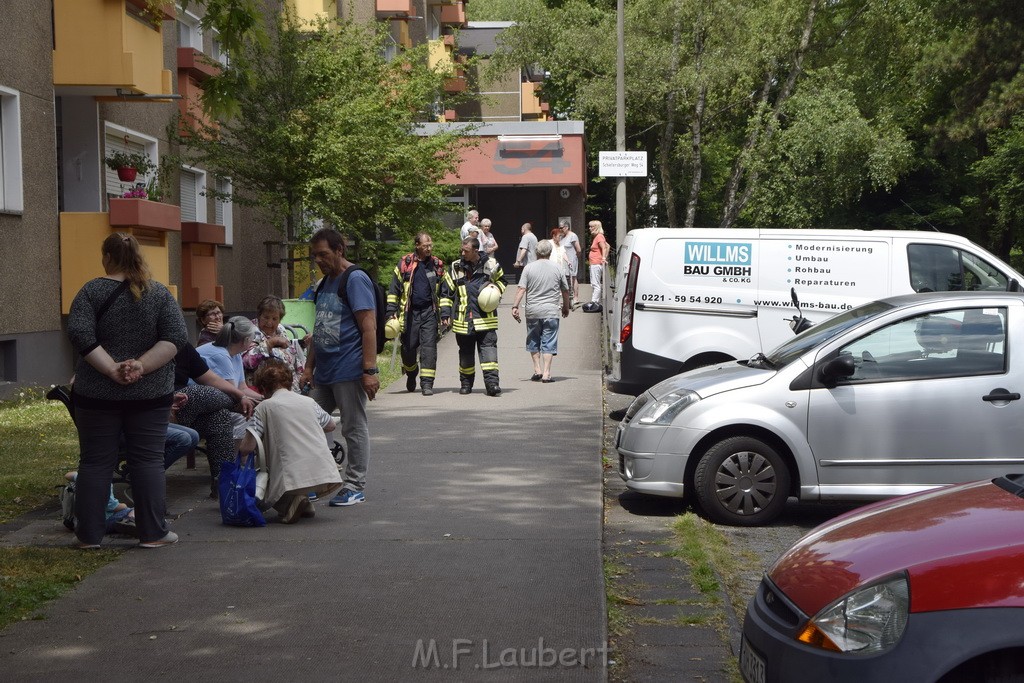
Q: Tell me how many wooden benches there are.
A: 1